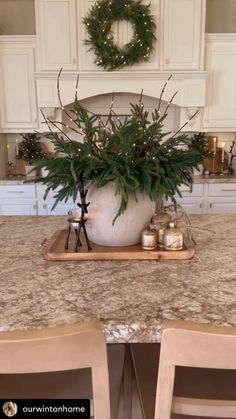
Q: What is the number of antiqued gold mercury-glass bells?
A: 3